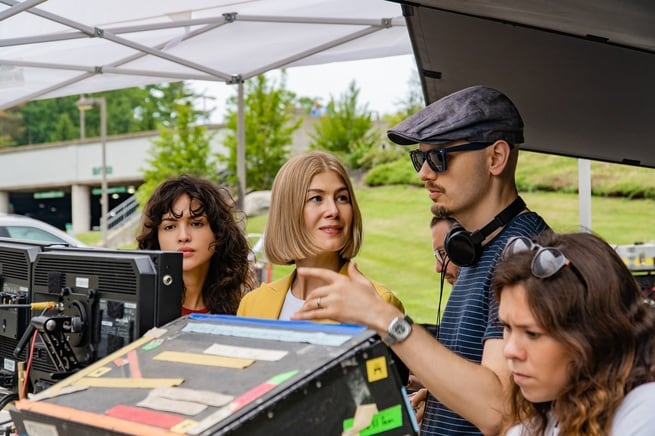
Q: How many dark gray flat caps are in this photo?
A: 1